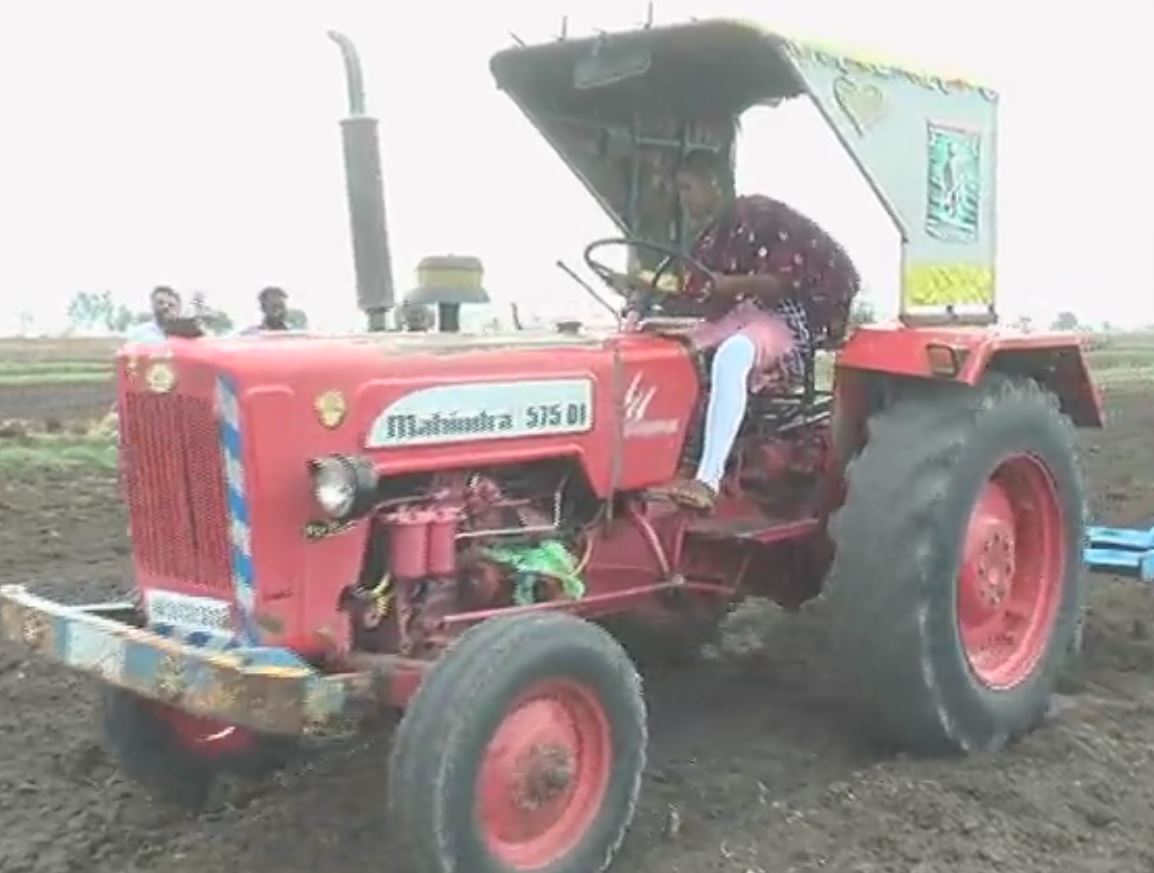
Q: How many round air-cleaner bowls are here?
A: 1